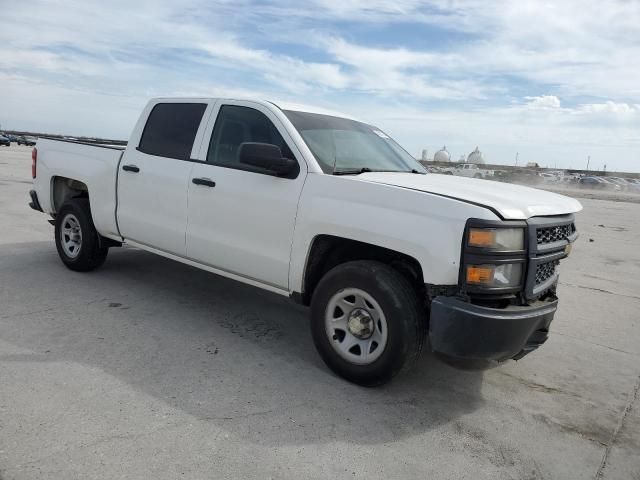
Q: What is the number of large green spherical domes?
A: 0